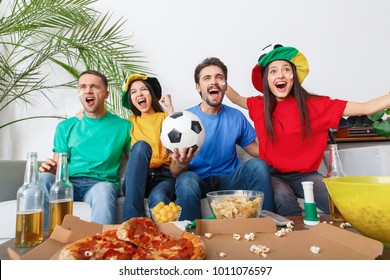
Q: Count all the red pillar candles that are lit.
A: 0